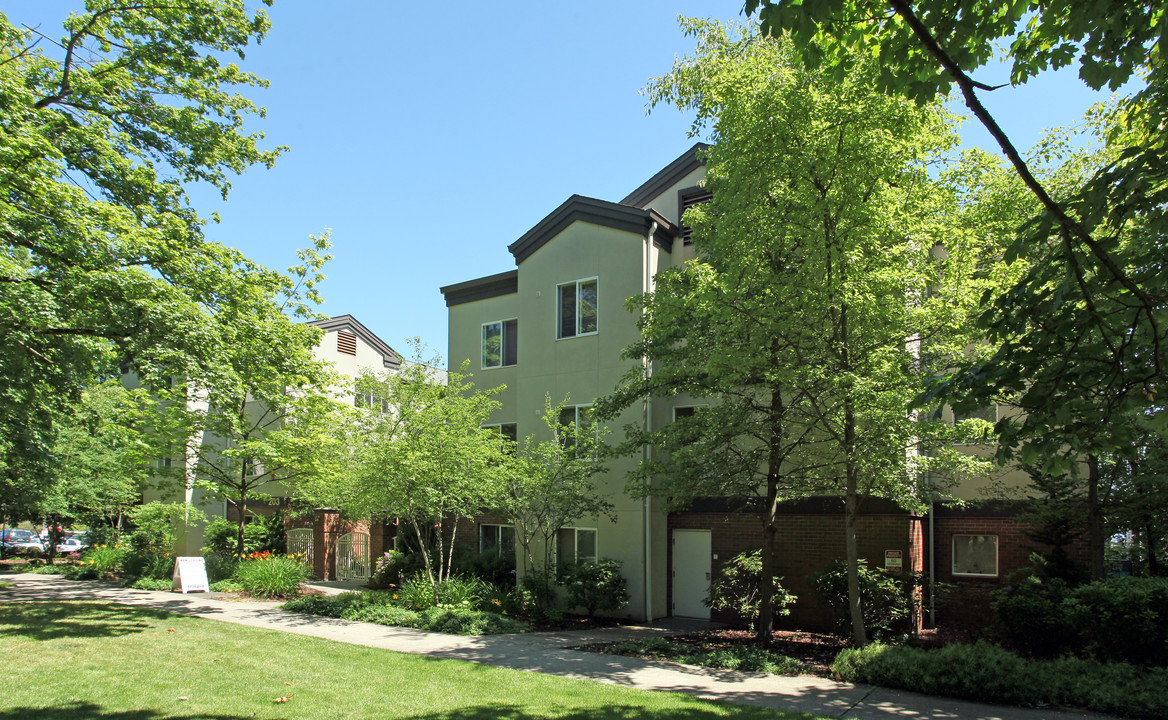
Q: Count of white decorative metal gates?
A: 2